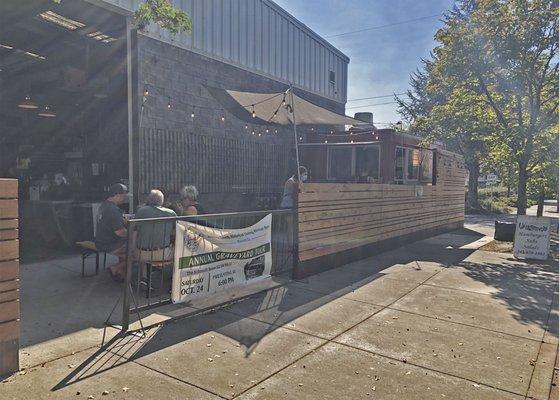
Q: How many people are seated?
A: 3